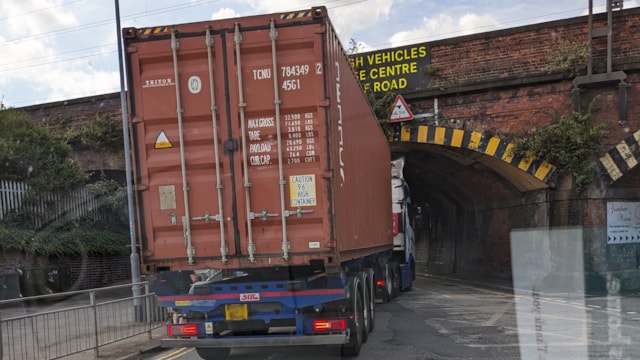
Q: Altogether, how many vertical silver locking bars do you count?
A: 4